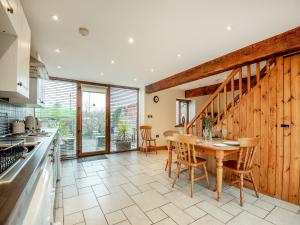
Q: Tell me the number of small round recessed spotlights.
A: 10